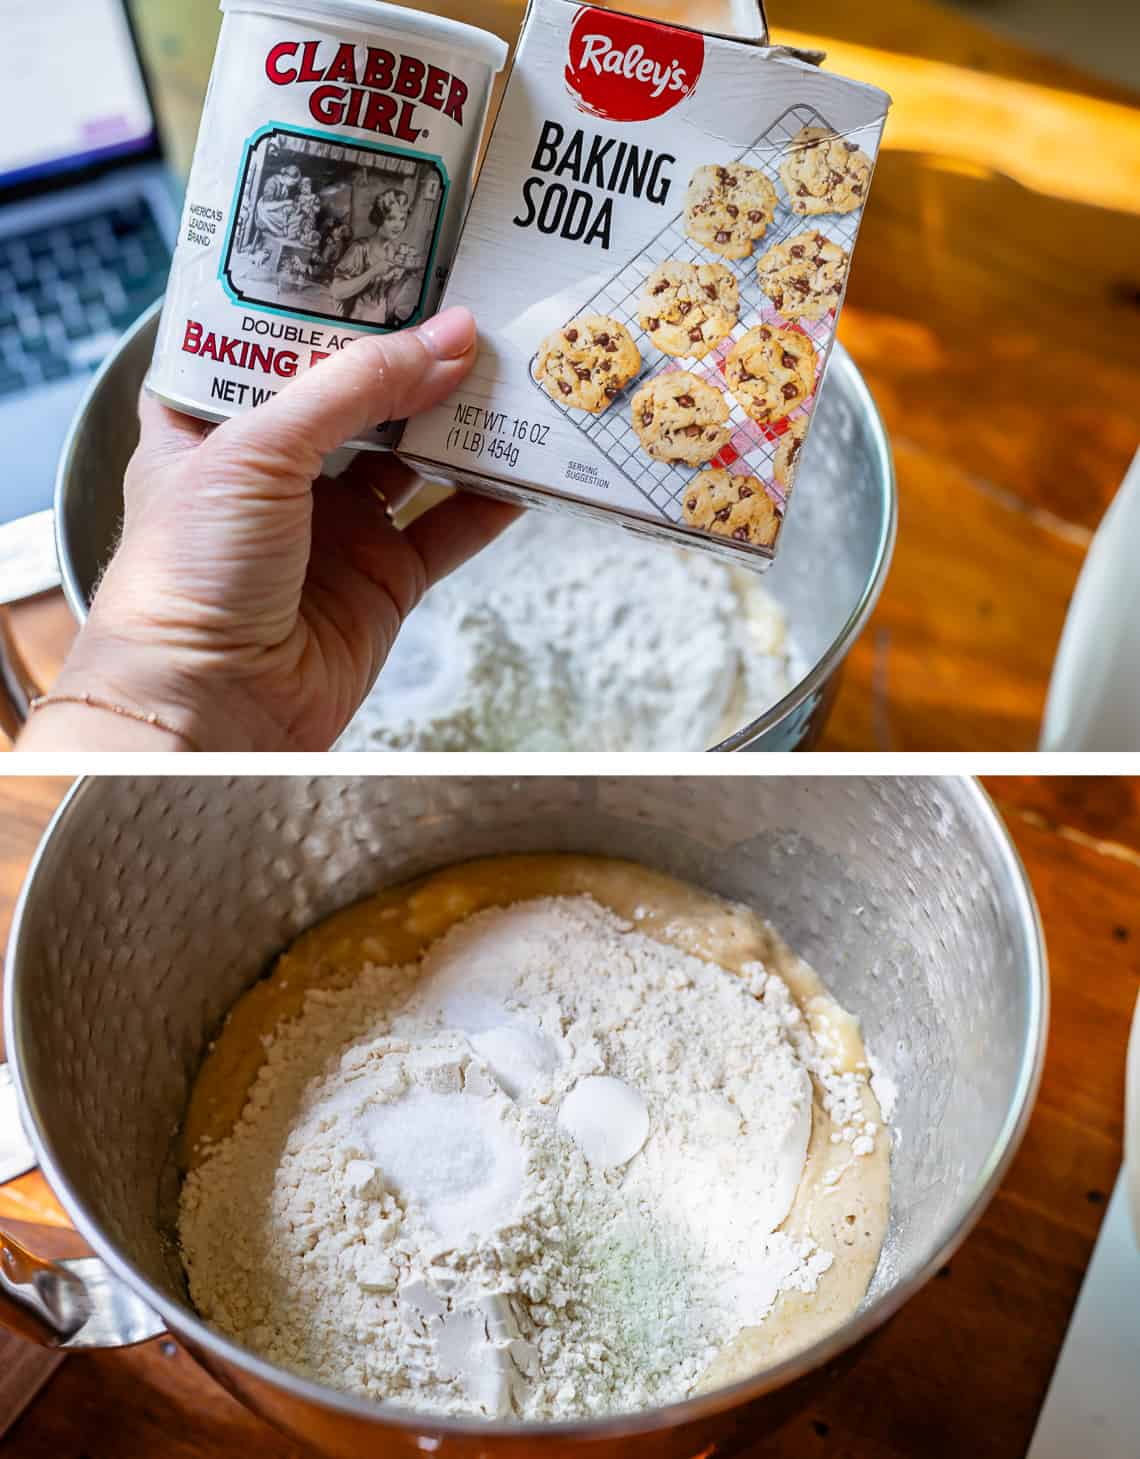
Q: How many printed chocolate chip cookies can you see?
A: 9